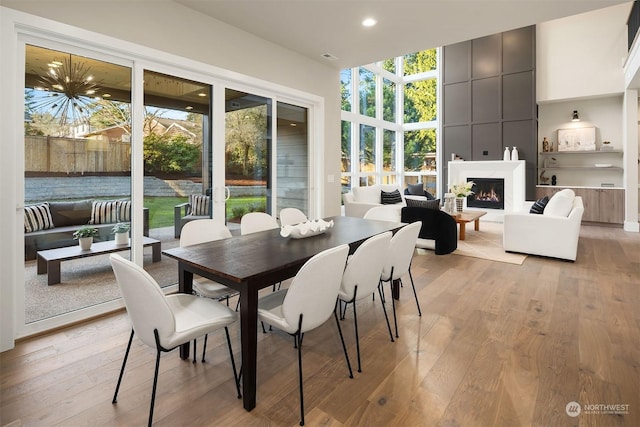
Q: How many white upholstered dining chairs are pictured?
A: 8